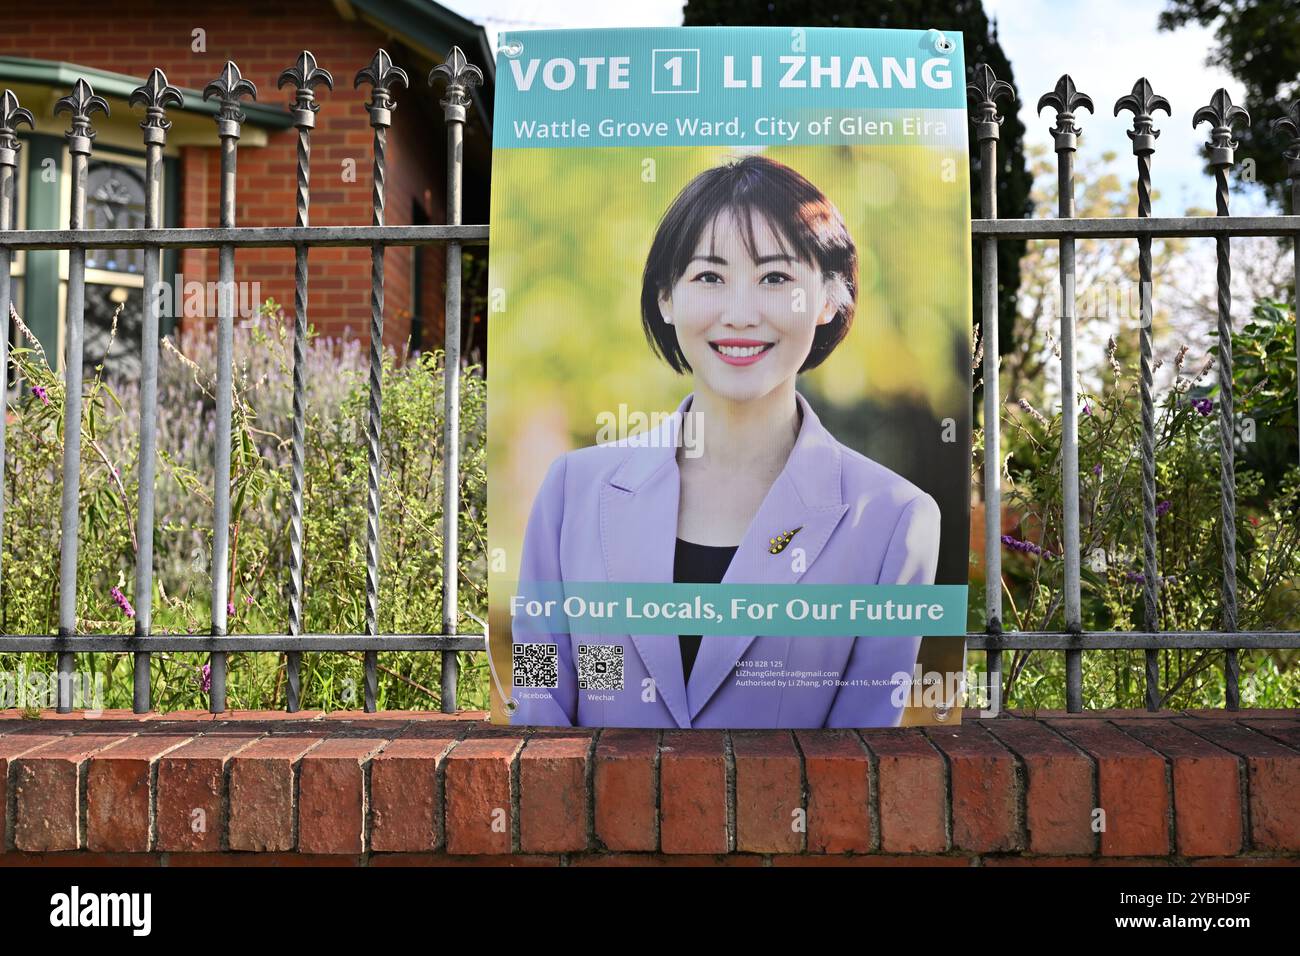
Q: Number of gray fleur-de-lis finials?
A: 12